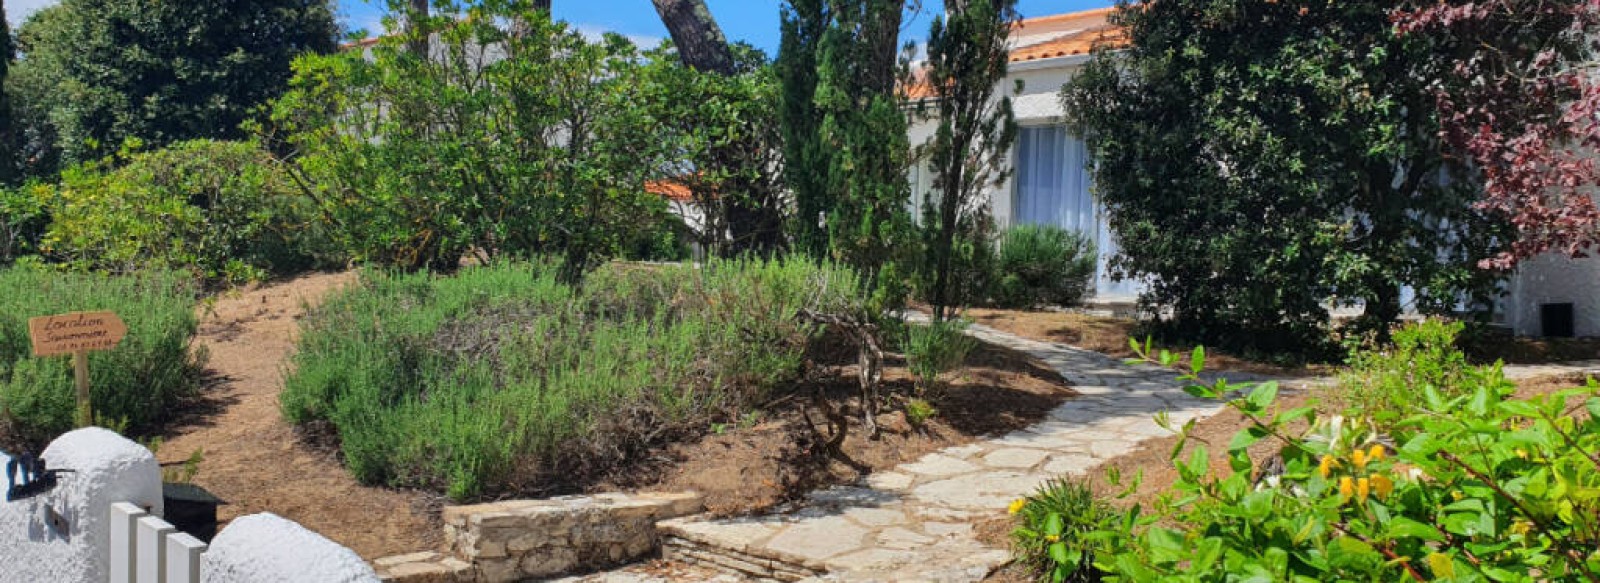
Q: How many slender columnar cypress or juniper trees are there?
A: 3